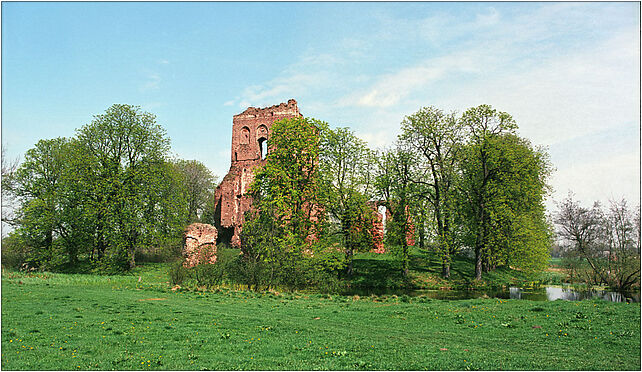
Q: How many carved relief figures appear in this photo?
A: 0